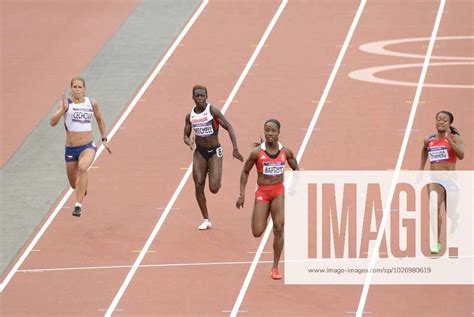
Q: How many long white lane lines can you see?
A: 4